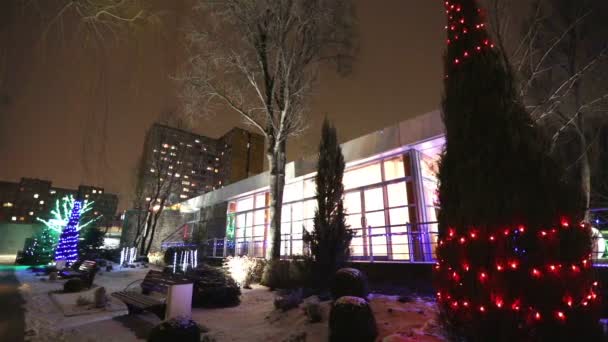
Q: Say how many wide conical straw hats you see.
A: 0